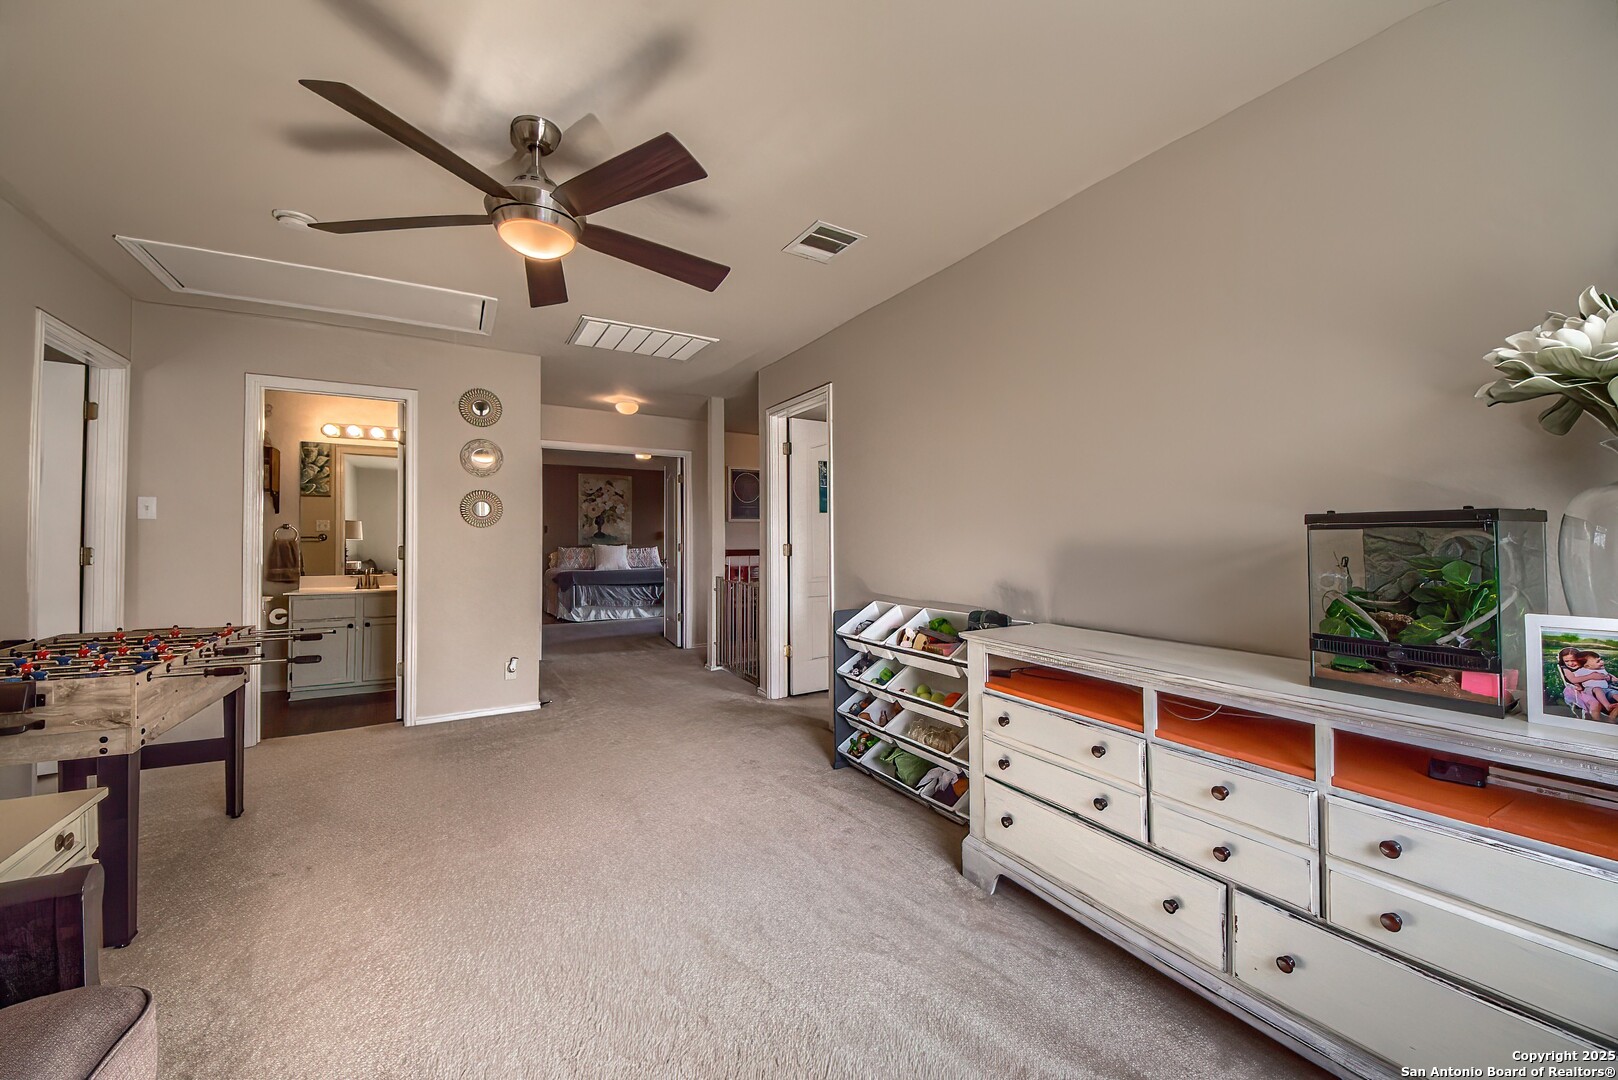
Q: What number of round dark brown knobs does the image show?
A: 11